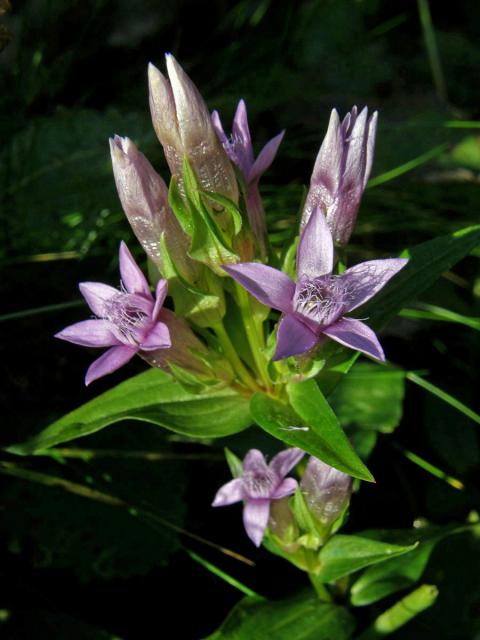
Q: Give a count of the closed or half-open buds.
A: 4